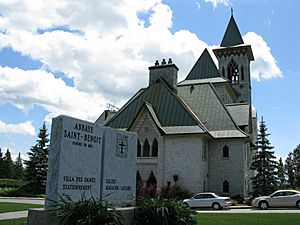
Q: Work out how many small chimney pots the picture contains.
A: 3